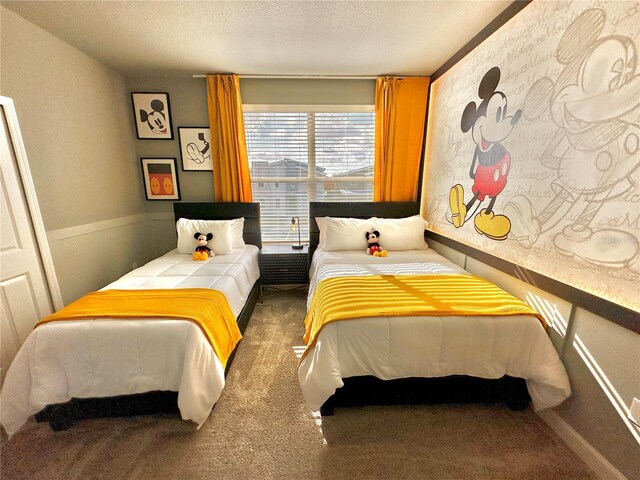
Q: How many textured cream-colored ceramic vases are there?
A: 0